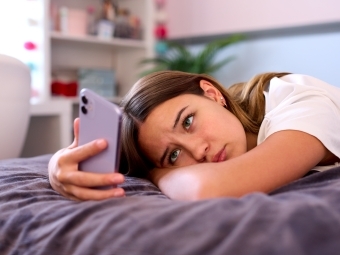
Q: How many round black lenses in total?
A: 2